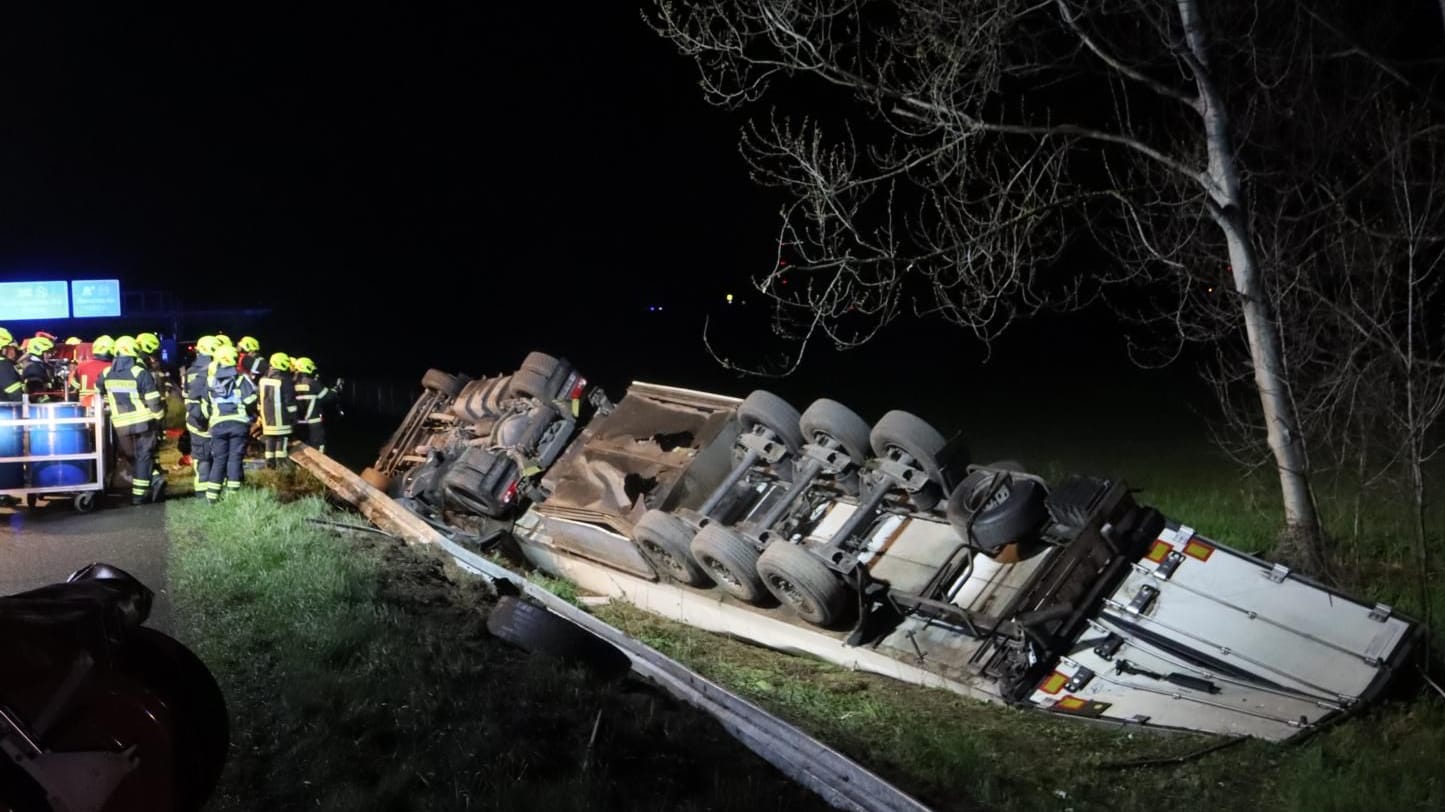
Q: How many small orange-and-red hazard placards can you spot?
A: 4